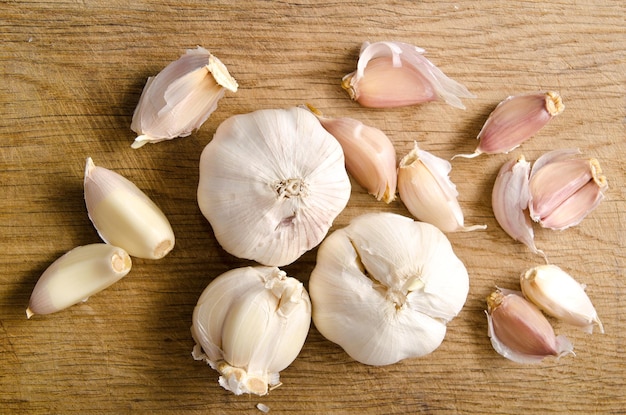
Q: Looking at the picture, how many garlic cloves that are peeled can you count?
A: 2